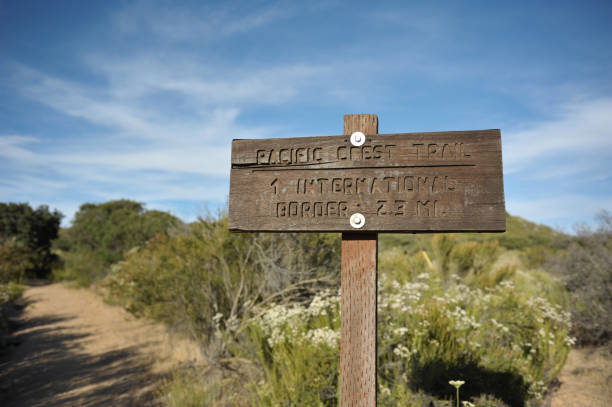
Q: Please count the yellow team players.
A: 0